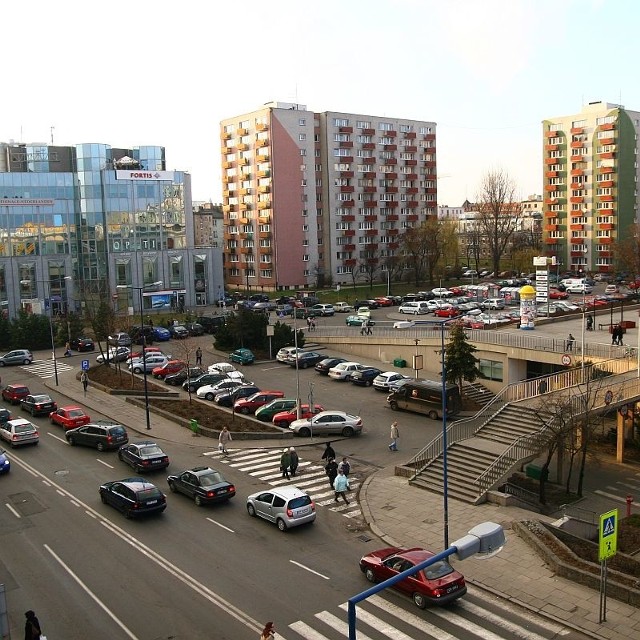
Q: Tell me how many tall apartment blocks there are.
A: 2